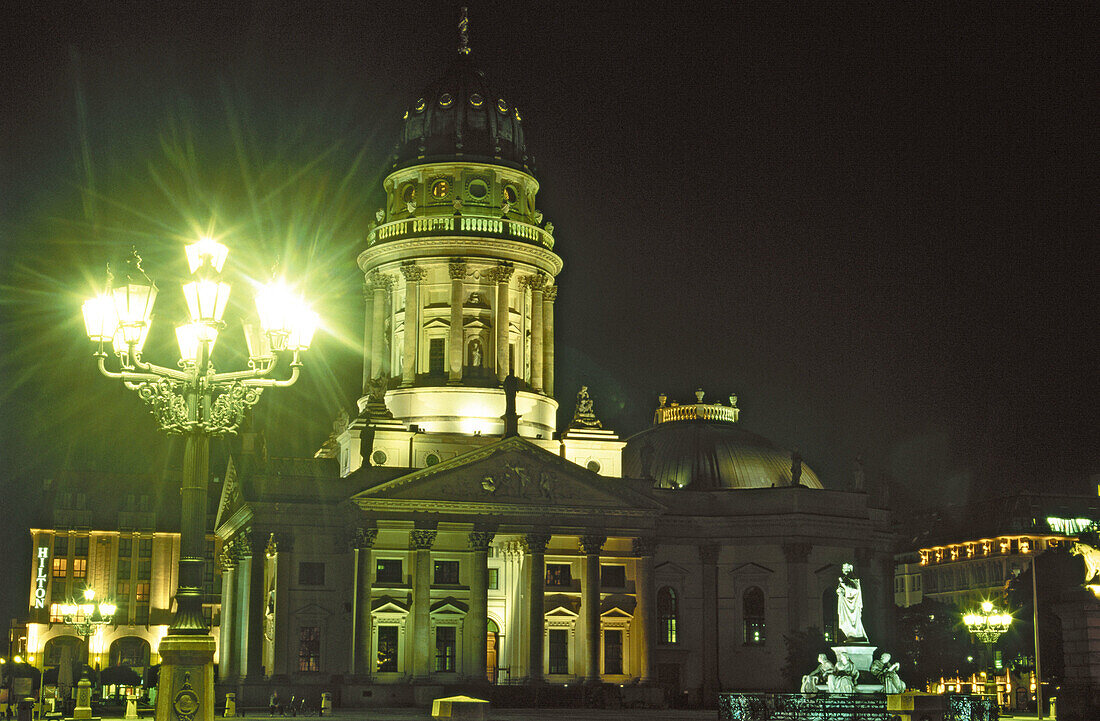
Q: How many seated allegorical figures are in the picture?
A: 3